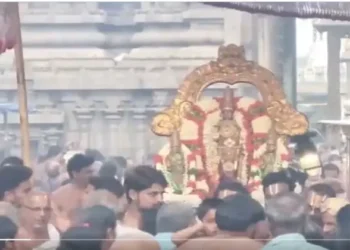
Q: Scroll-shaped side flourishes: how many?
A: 2